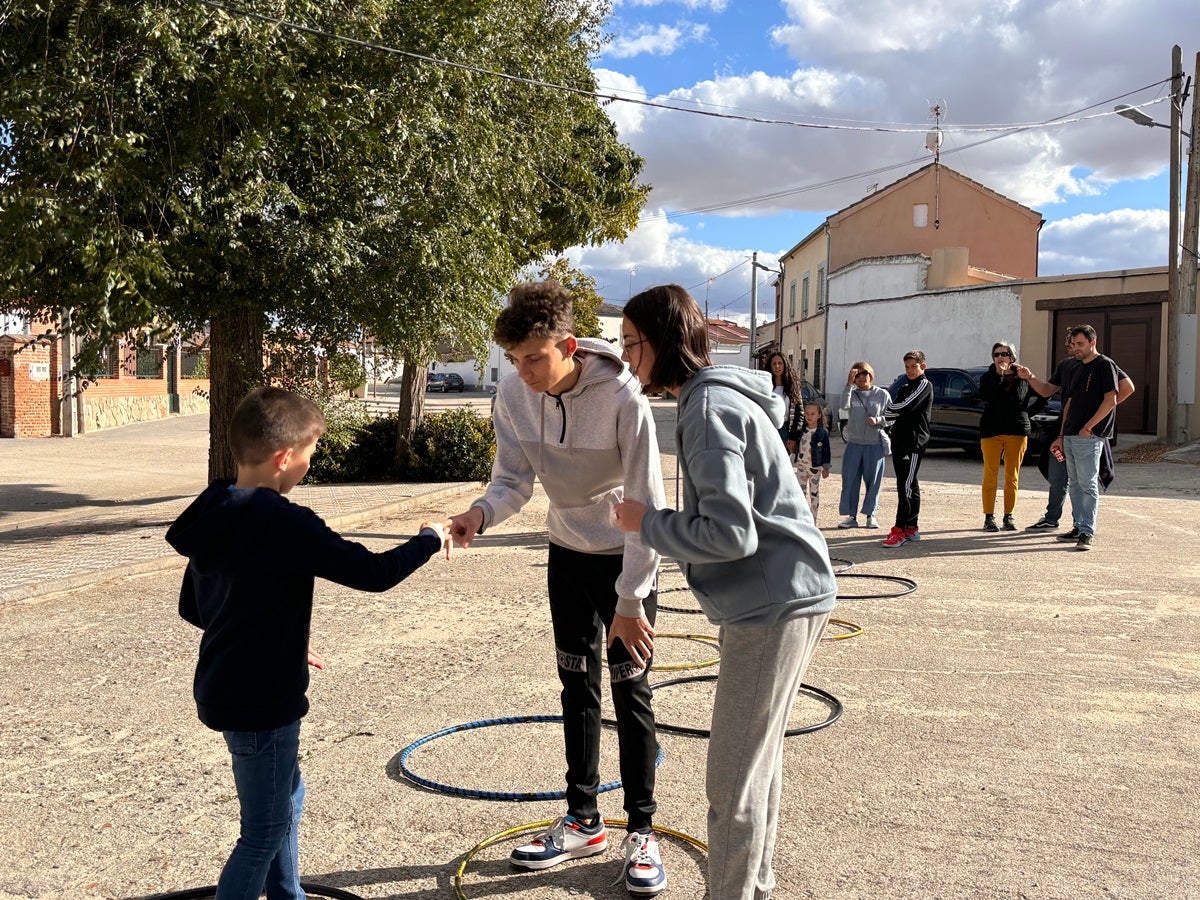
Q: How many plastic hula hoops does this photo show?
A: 9